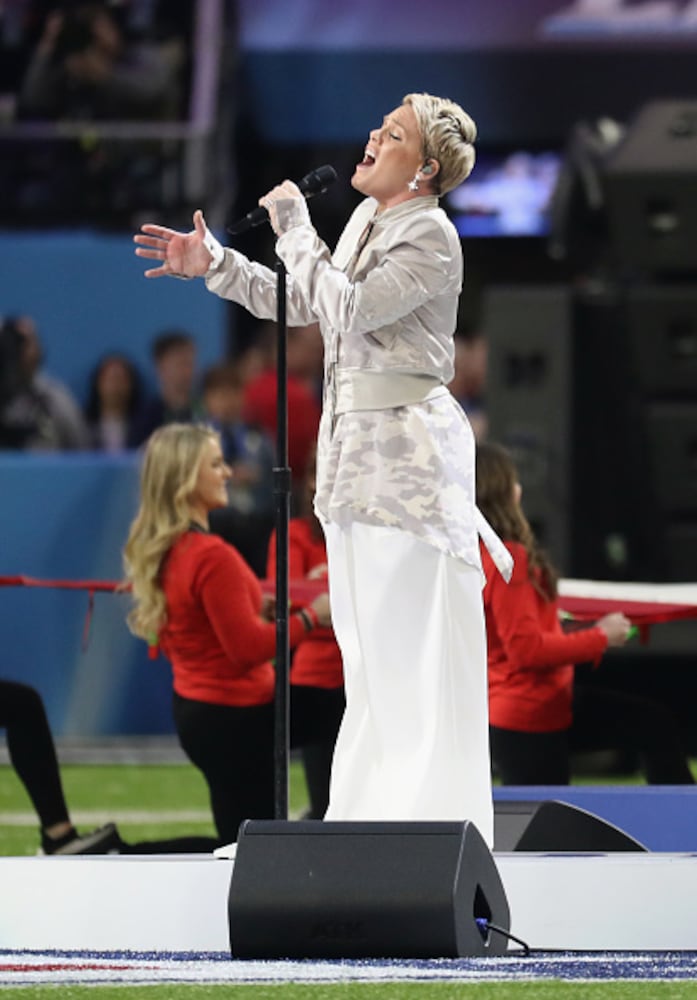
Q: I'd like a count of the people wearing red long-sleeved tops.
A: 3